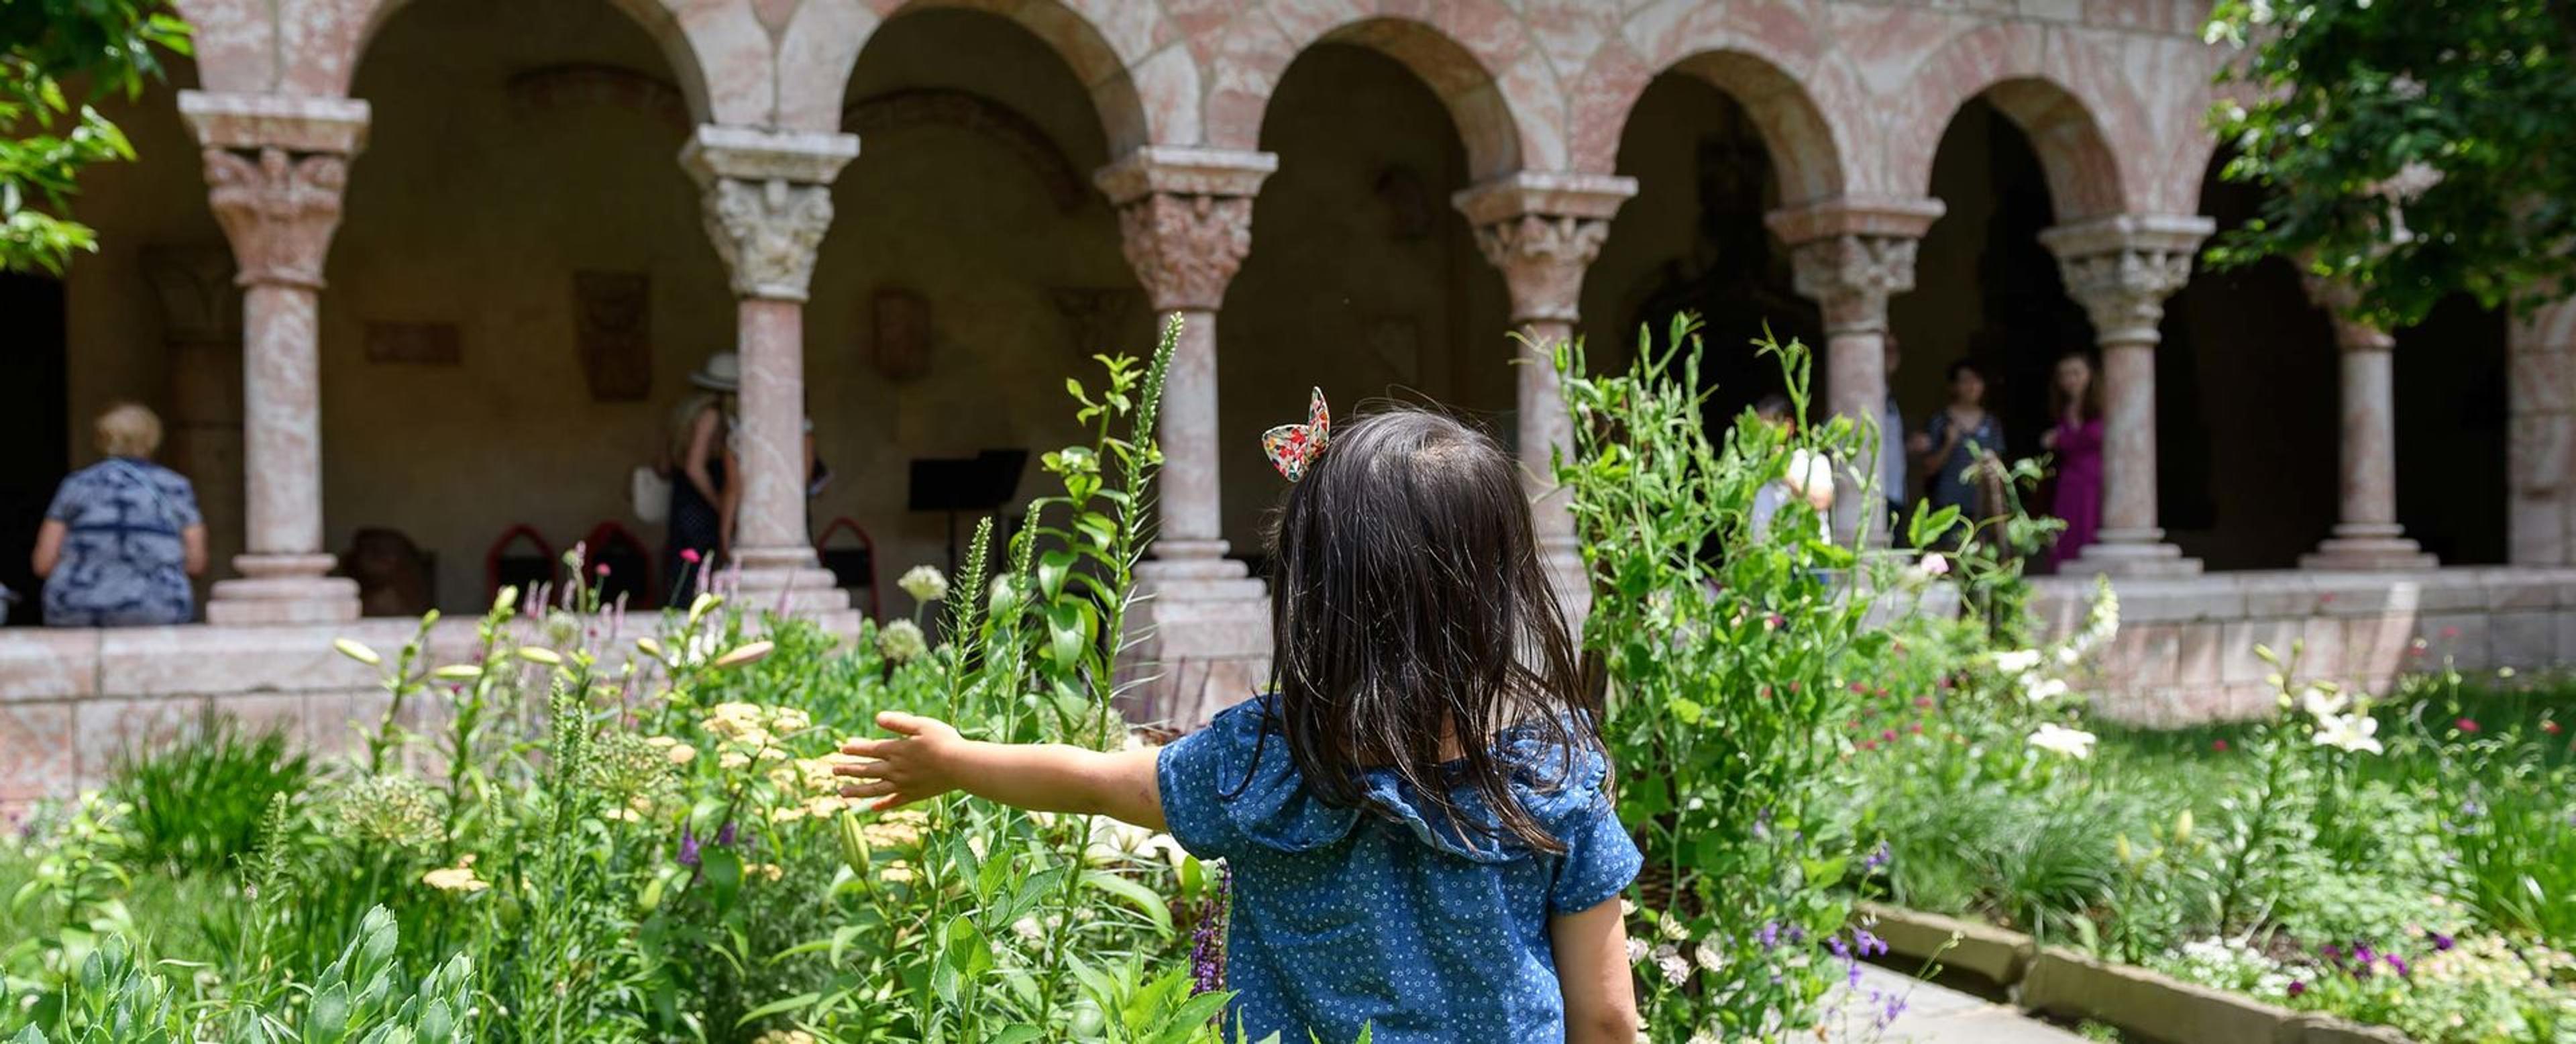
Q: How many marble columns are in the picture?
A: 7